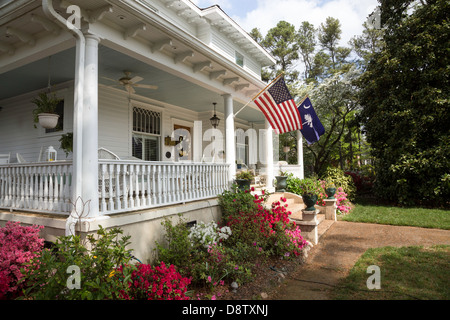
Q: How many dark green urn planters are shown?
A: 4